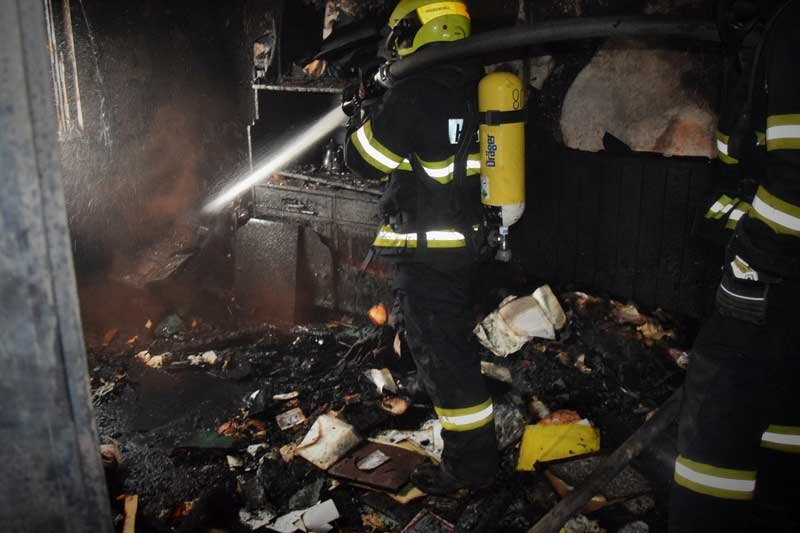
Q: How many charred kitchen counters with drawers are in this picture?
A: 1